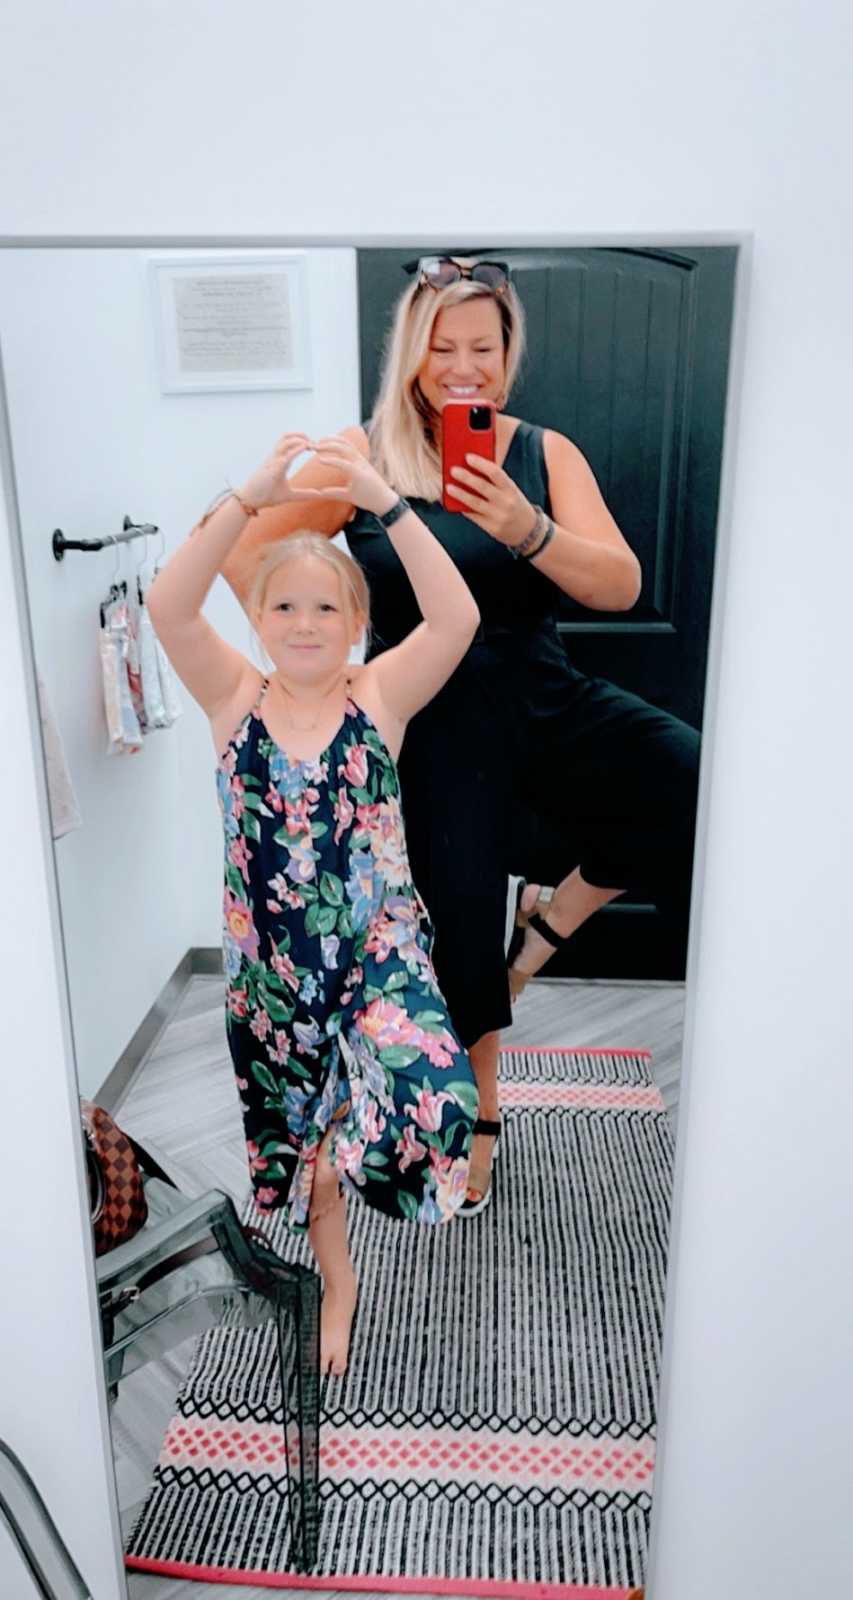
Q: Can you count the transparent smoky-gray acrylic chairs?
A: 1